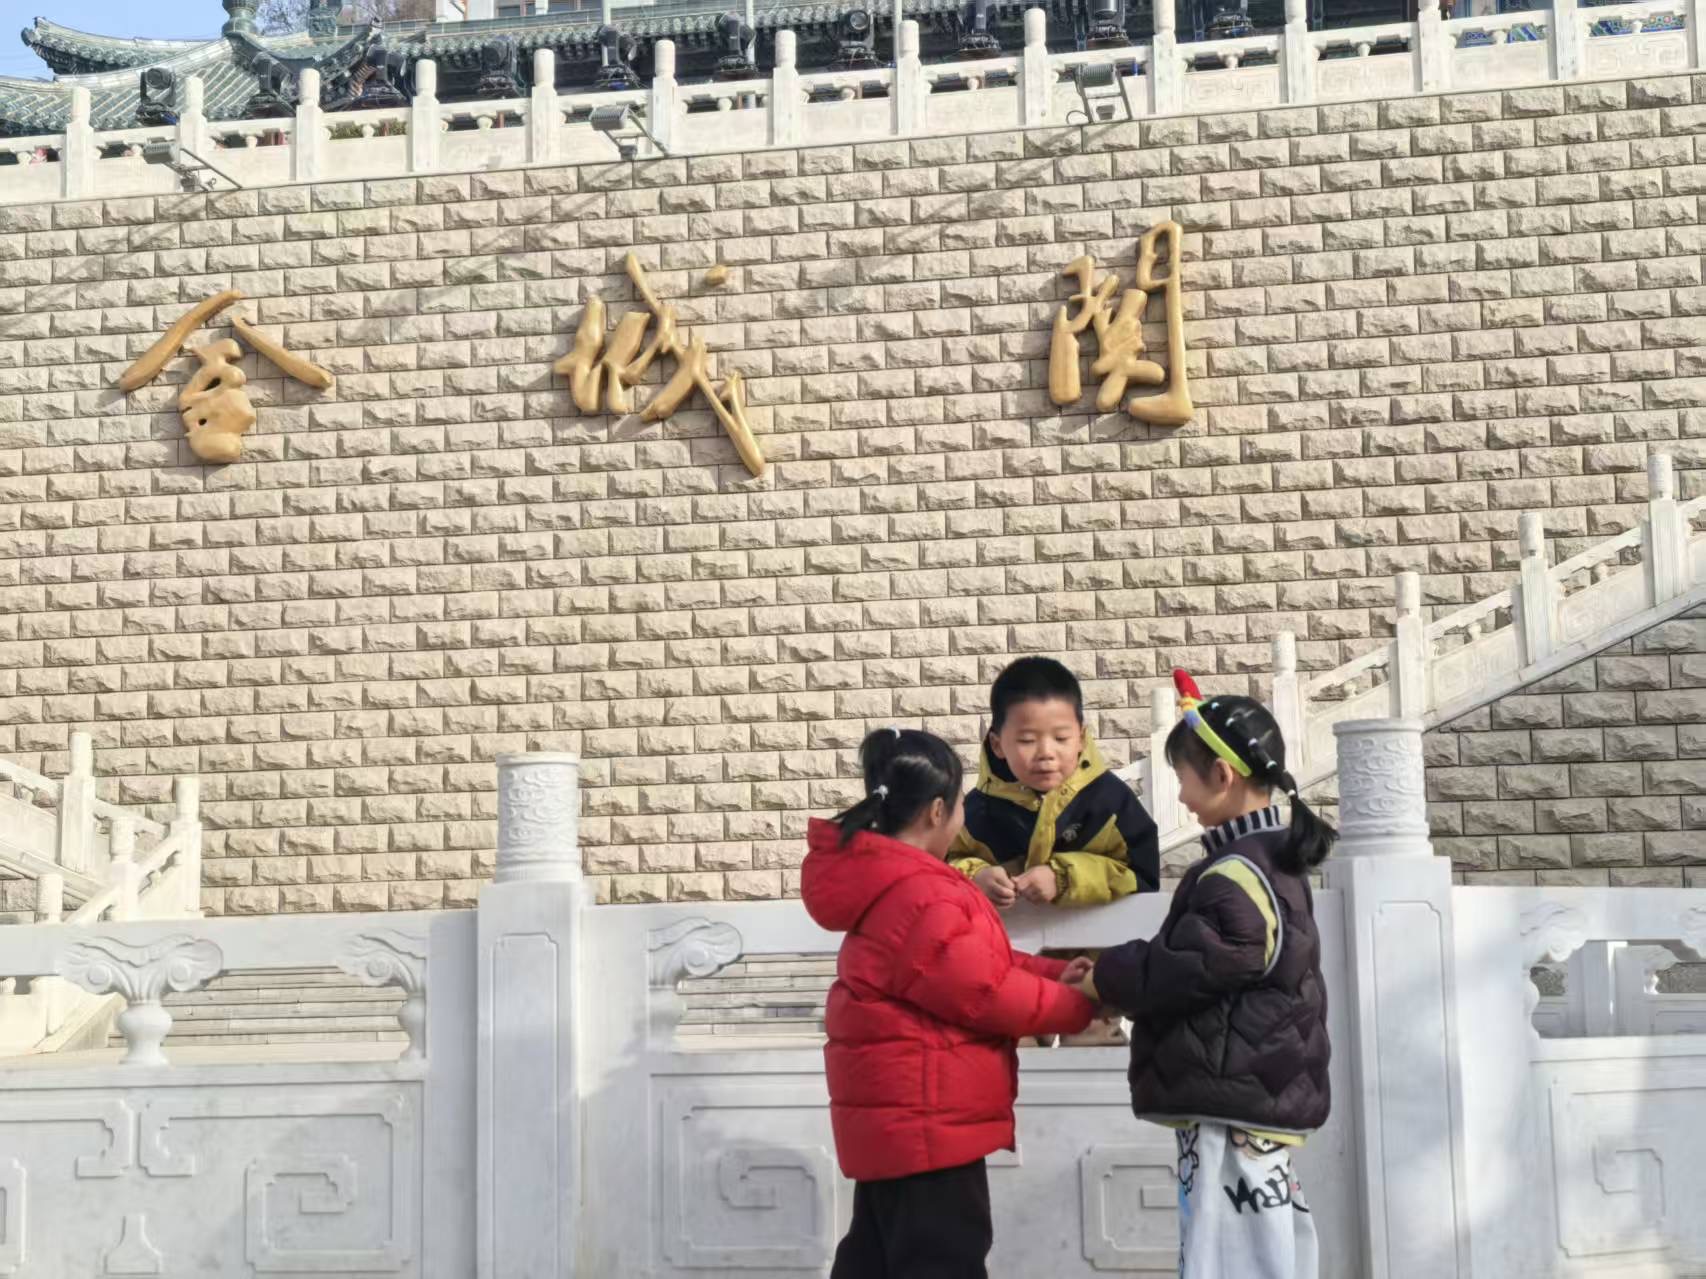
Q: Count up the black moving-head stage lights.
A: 10